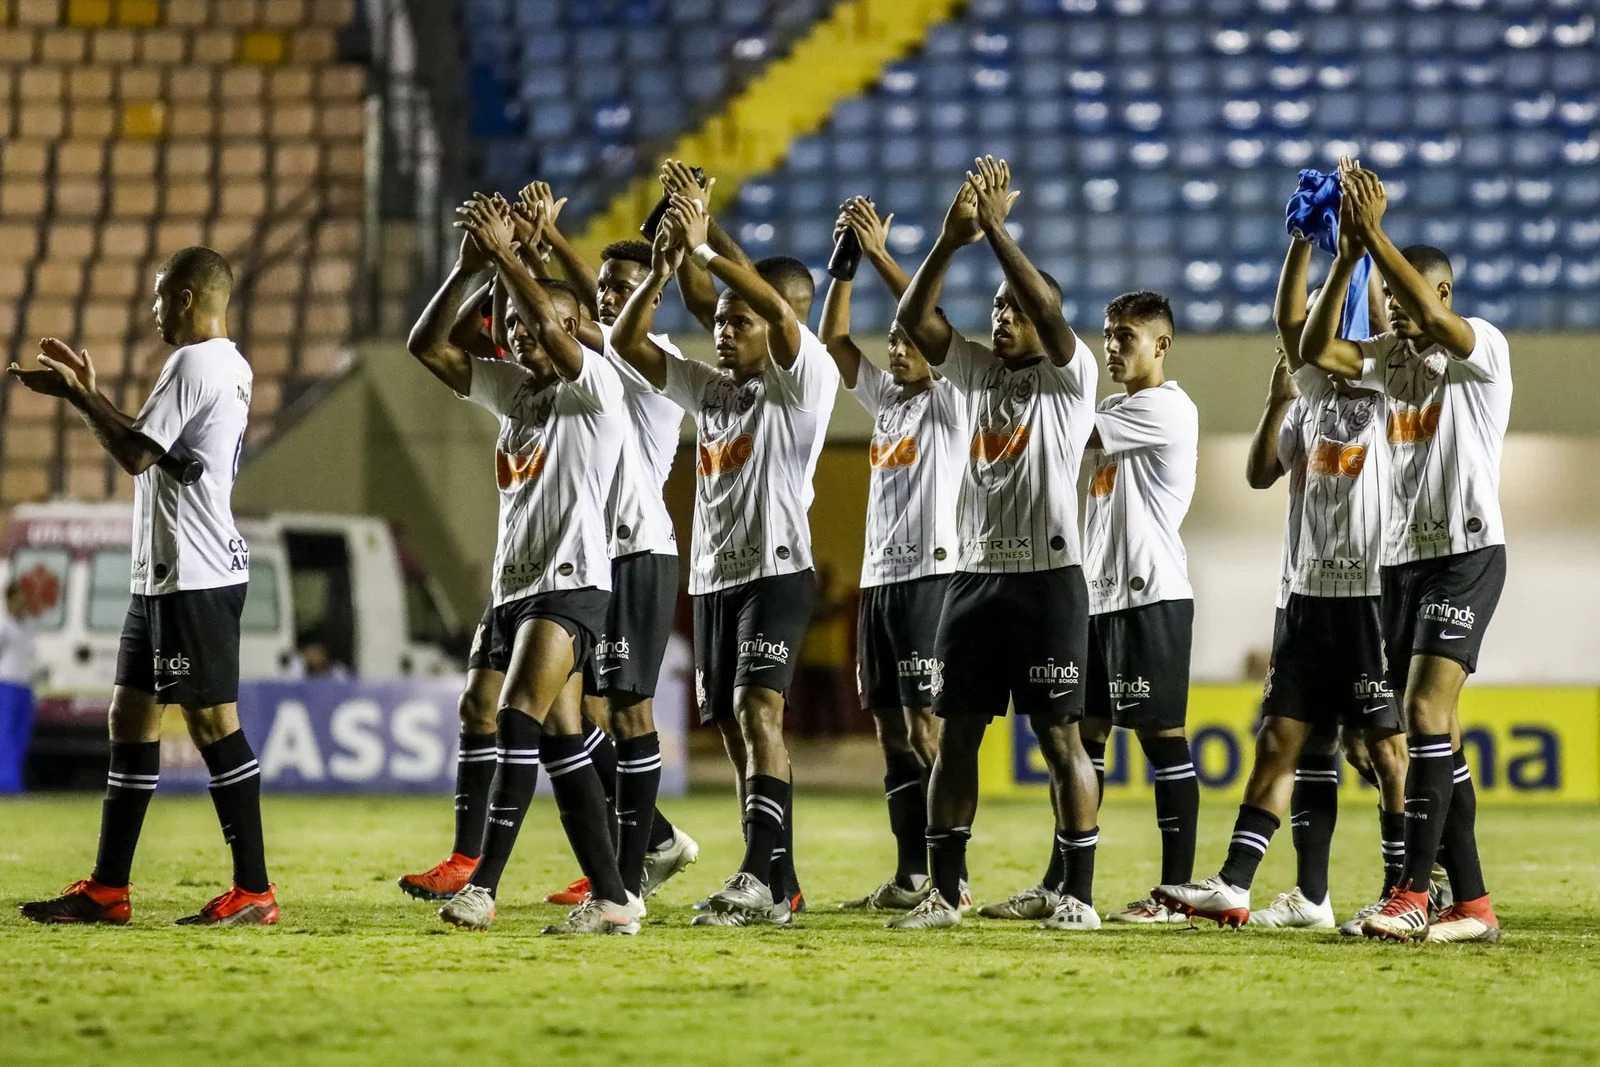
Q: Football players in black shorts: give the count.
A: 12